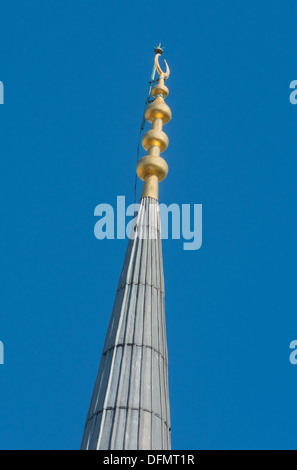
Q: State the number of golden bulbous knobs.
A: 4